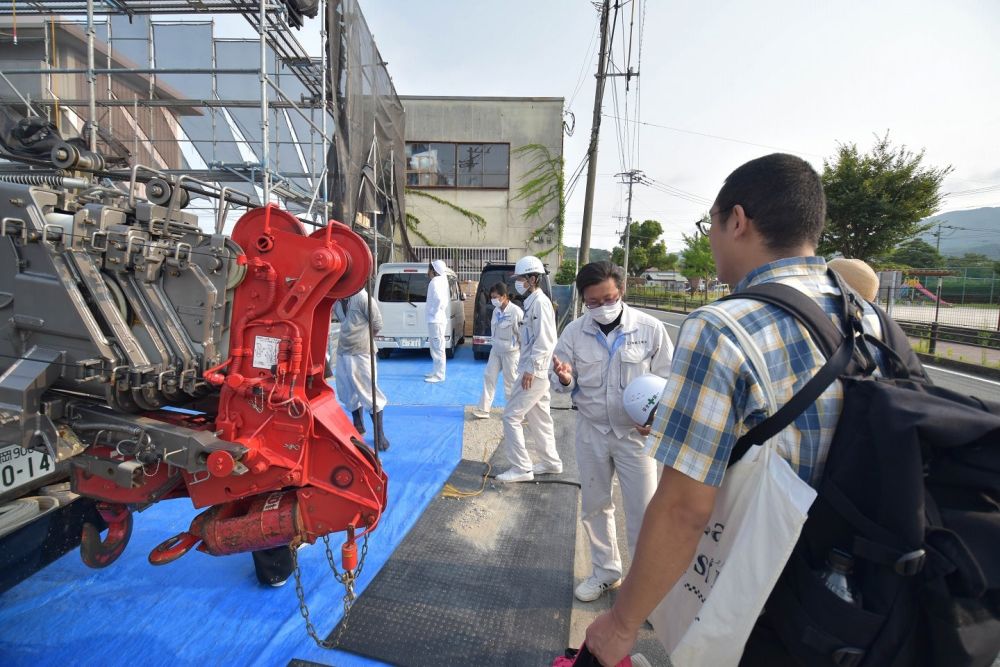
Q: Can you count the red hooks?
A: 2